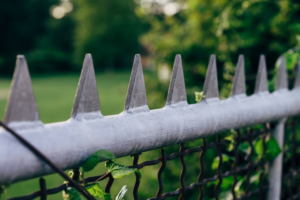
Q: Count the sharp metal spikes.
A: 9